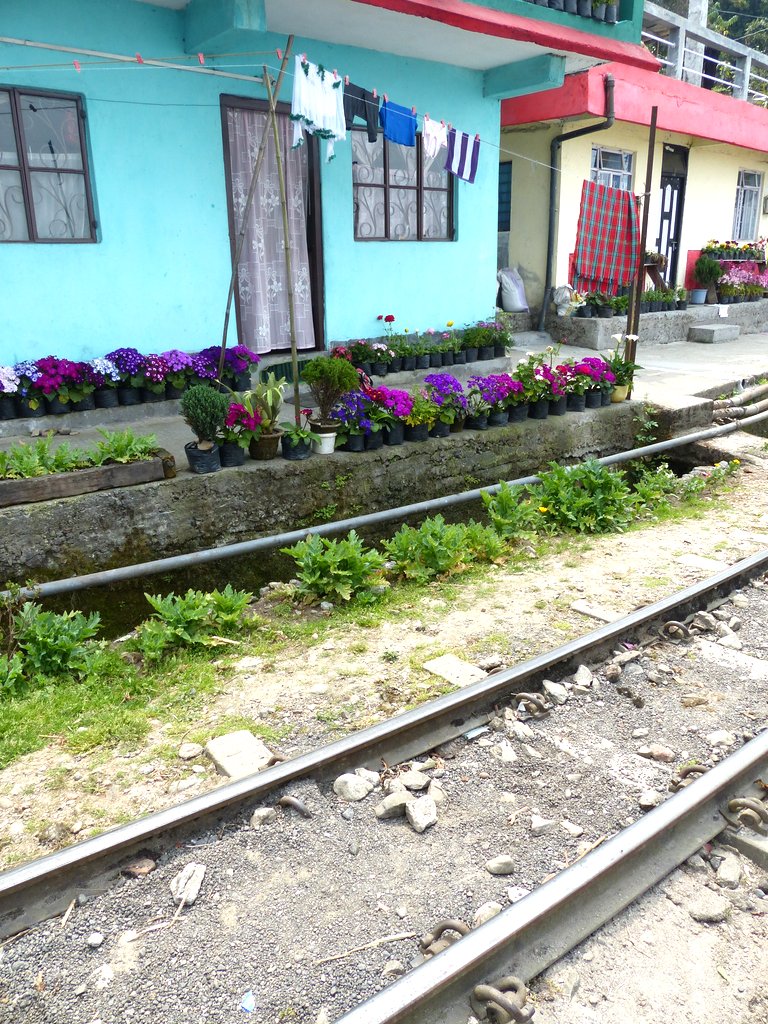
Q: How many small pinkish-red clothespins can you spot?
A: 14